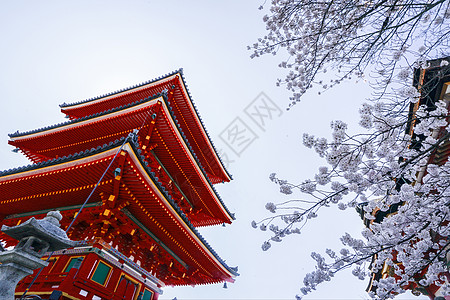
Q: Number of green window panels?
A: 3